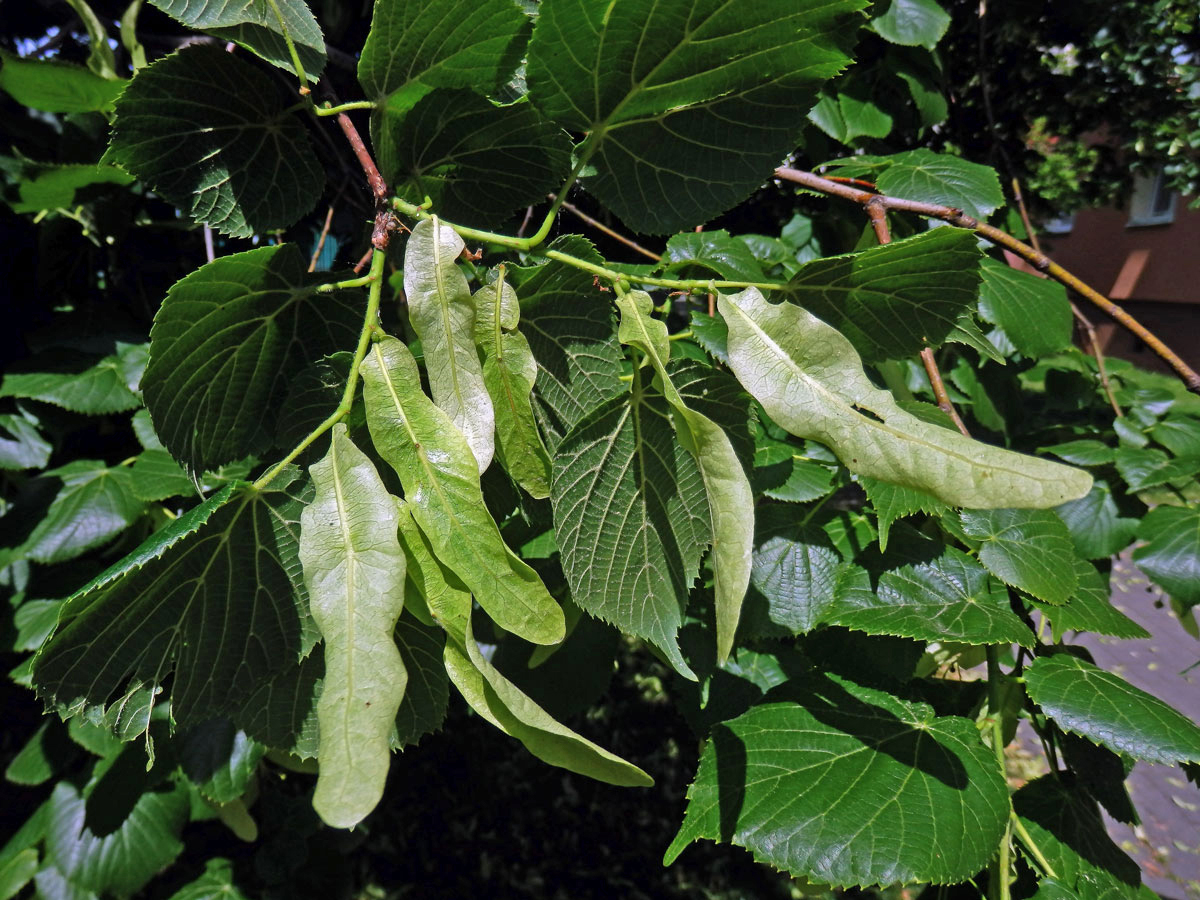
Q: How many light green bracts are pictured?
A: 7